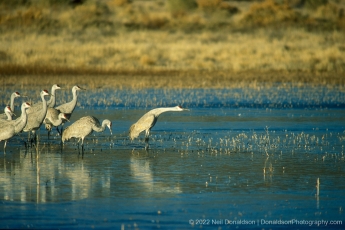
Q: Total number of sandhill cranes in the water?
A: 9